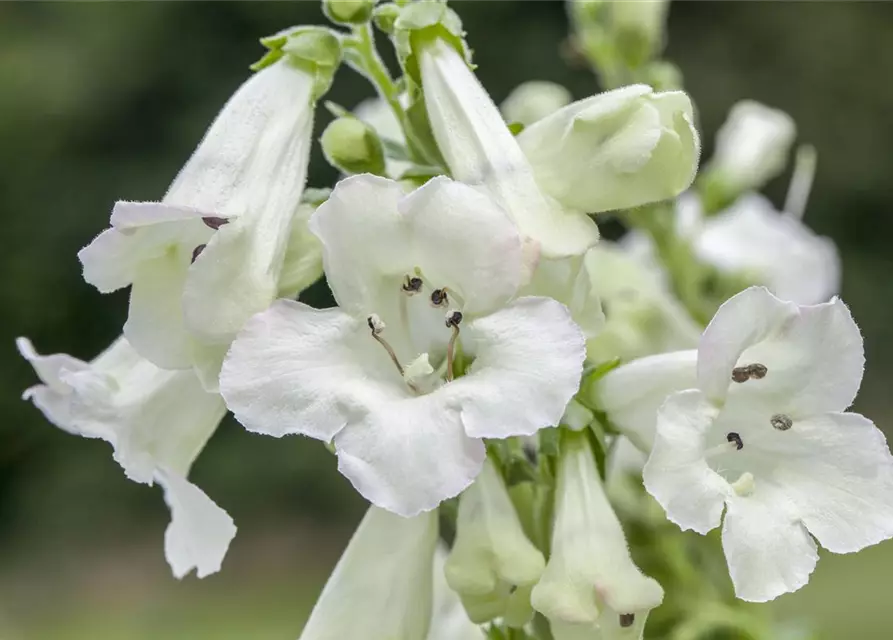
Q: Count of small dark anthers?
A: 11